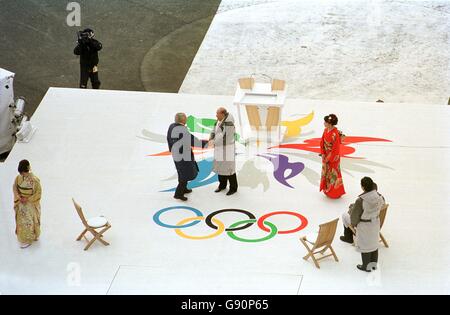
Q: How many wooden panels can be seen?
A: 4